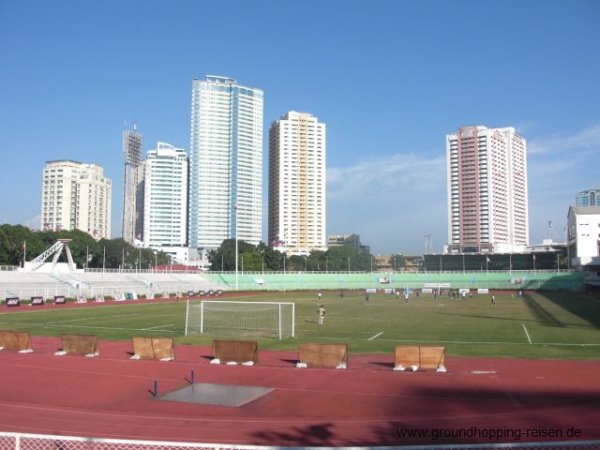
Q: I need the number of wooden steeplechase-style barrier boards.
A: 6